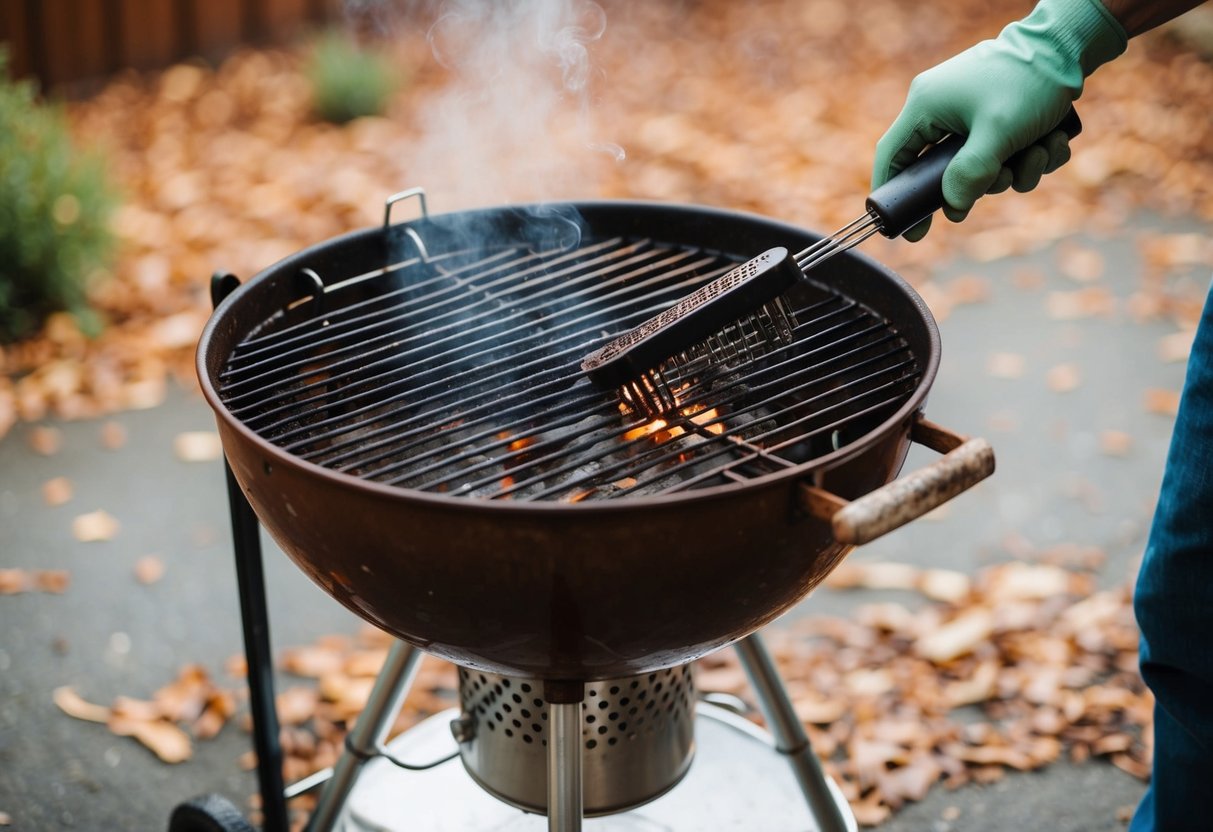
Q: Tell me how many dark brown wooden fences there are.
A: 1